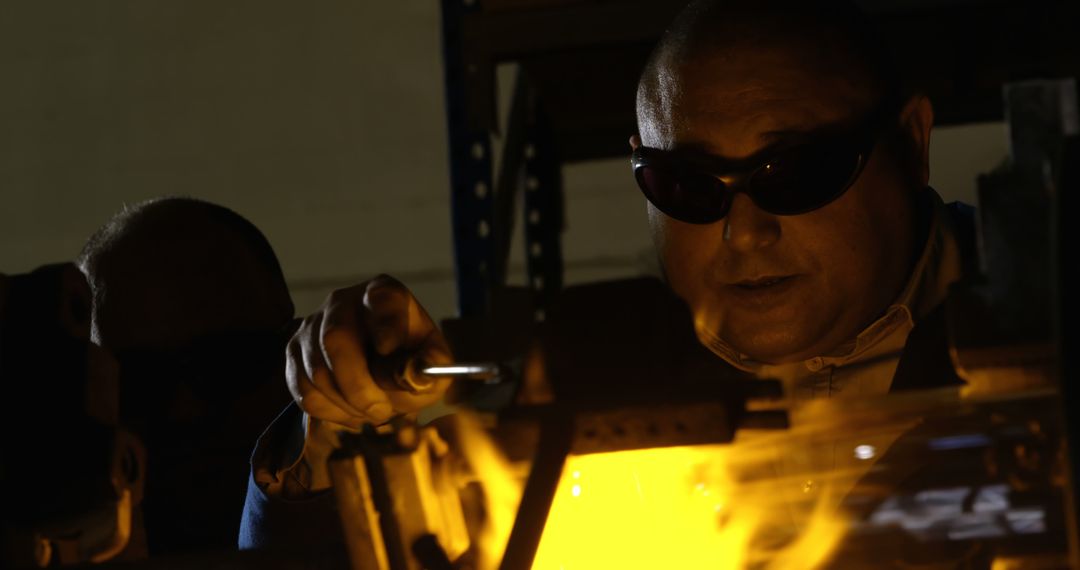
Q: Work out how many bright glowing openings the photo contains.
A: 1